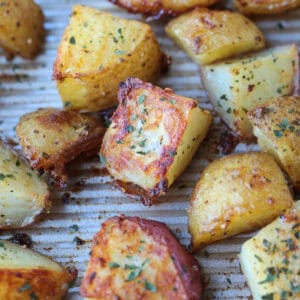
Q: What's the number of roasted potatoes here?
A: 14